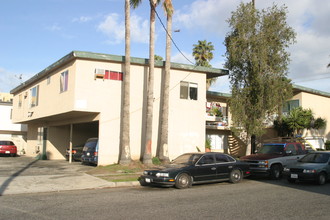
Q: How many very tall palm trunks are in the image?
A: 3